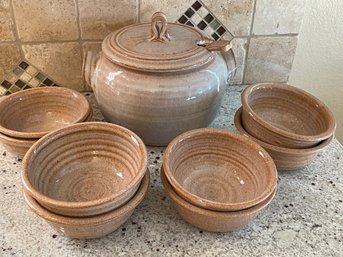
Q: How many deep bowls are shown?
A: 8